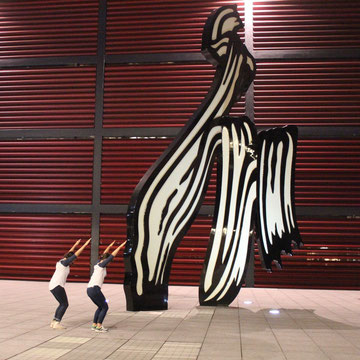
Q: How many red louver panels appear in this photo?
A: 12